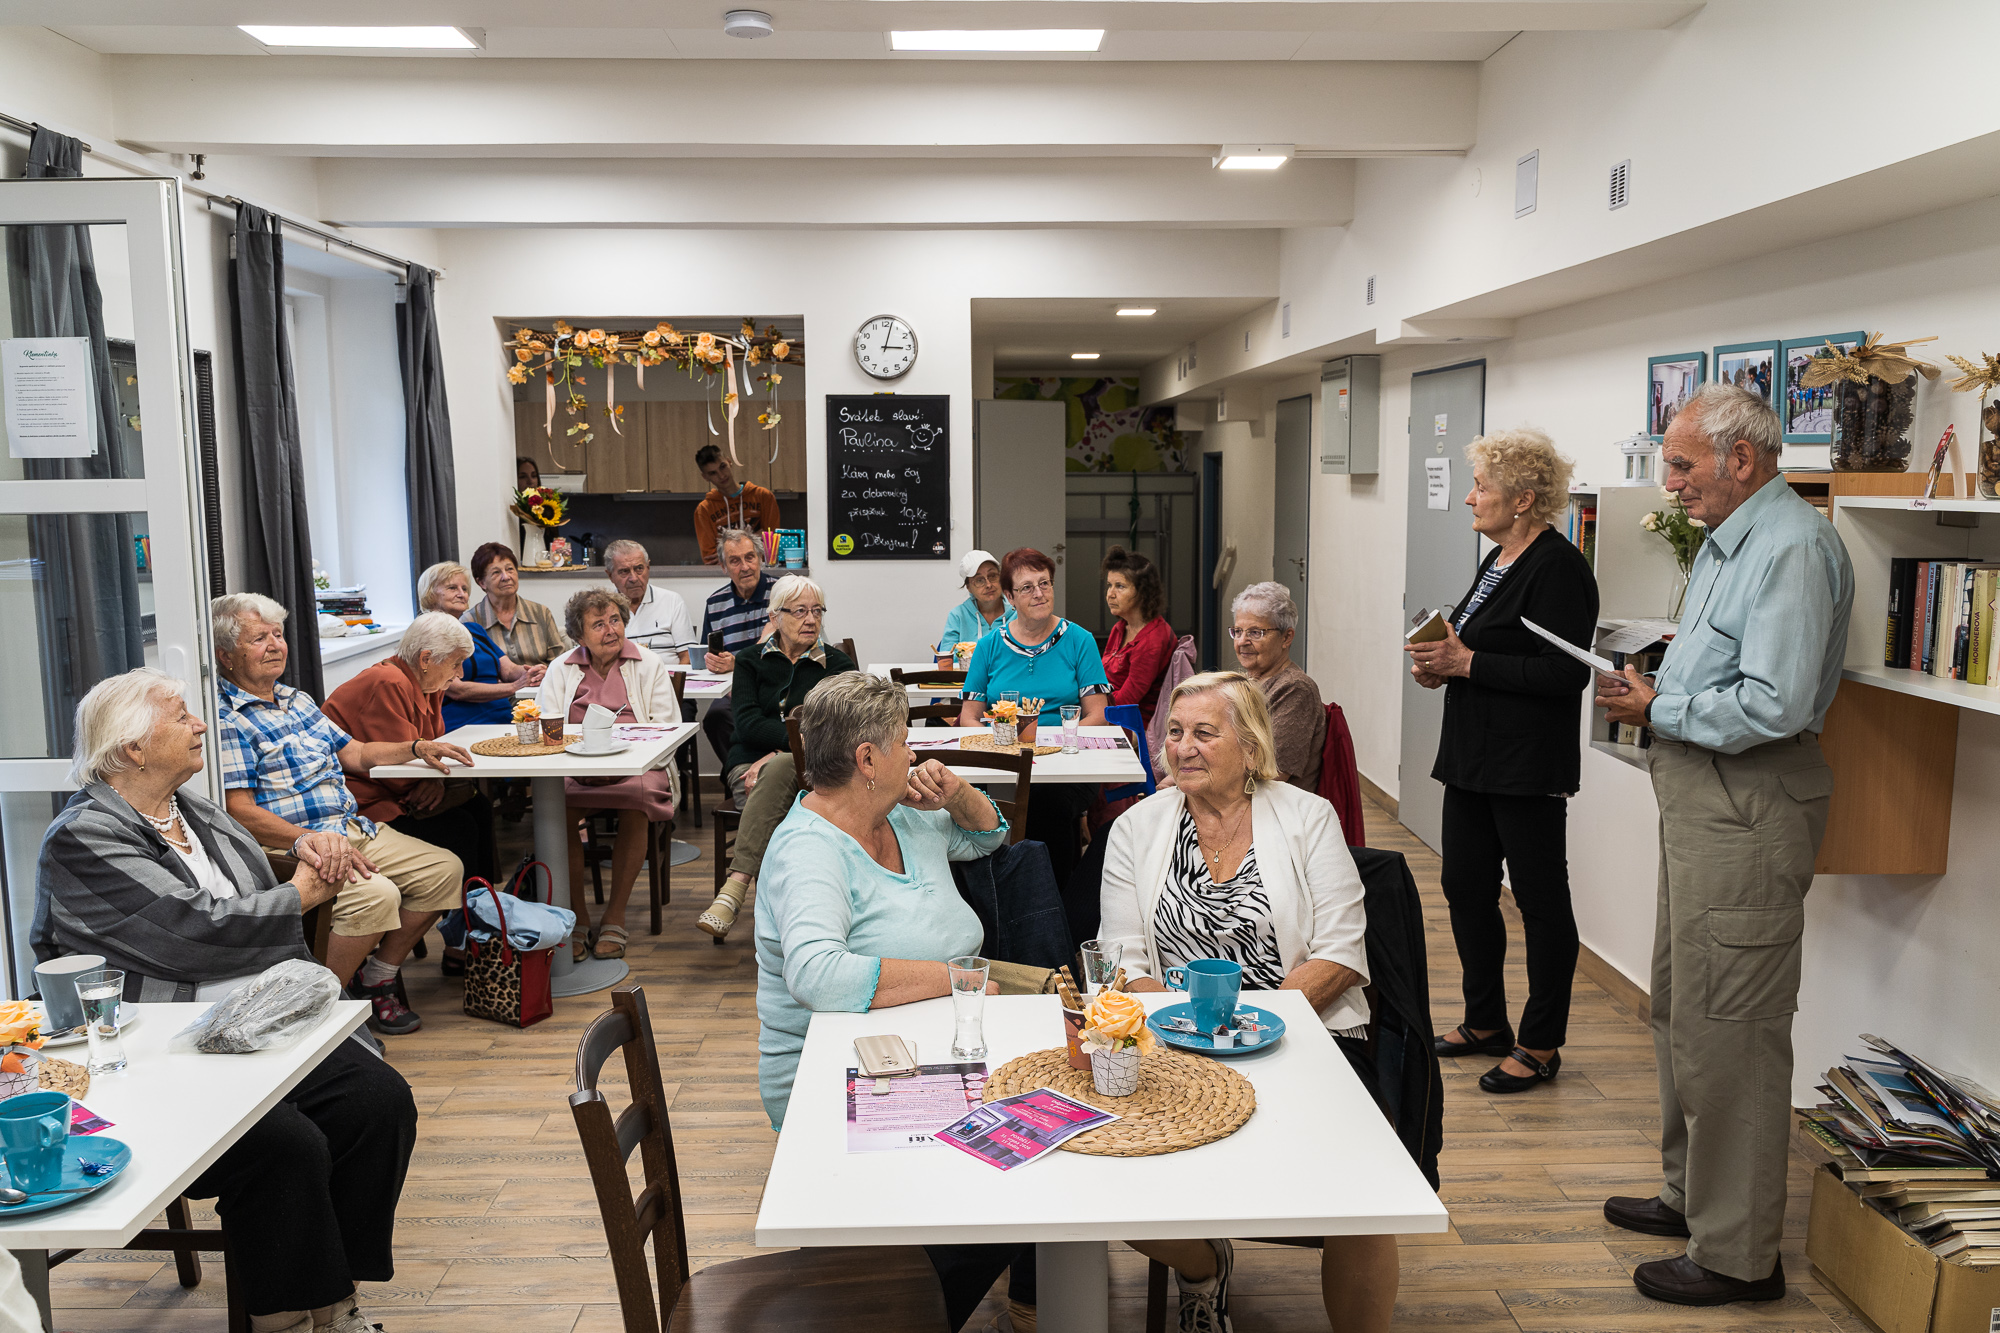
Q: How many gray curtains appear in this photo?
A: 3